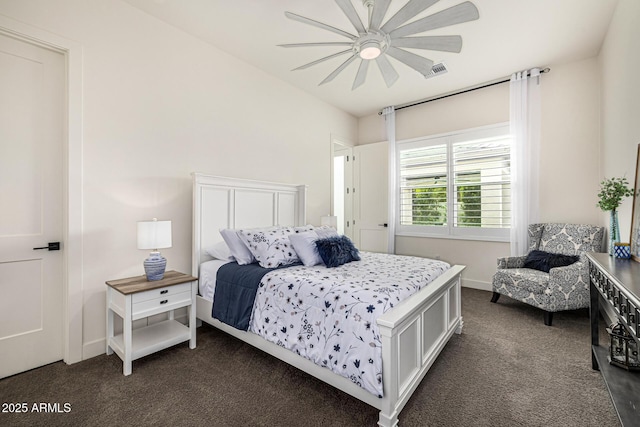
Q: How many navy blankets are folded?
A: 1